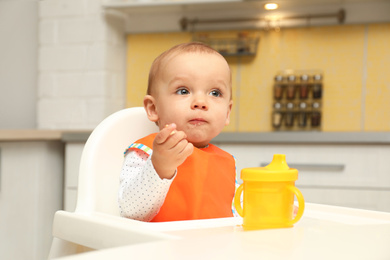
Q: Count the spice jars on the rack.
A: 8